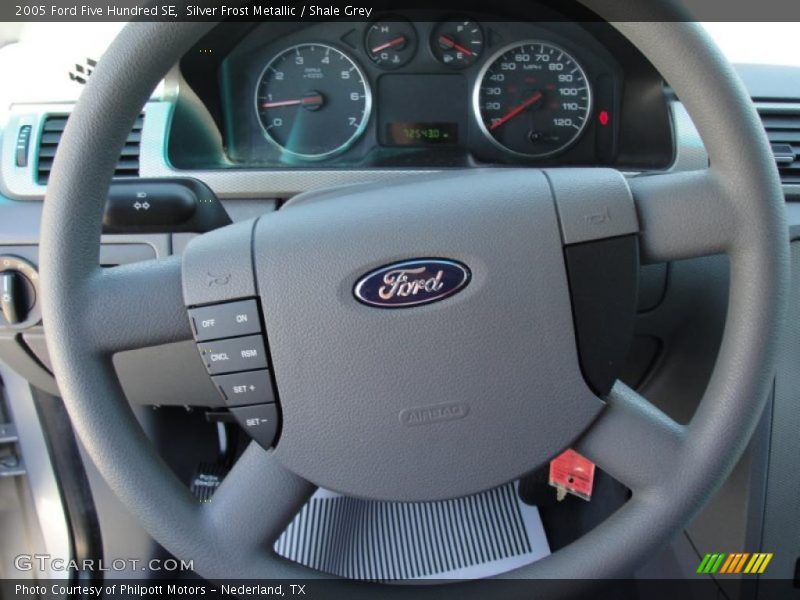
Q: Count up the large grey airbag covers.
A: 1